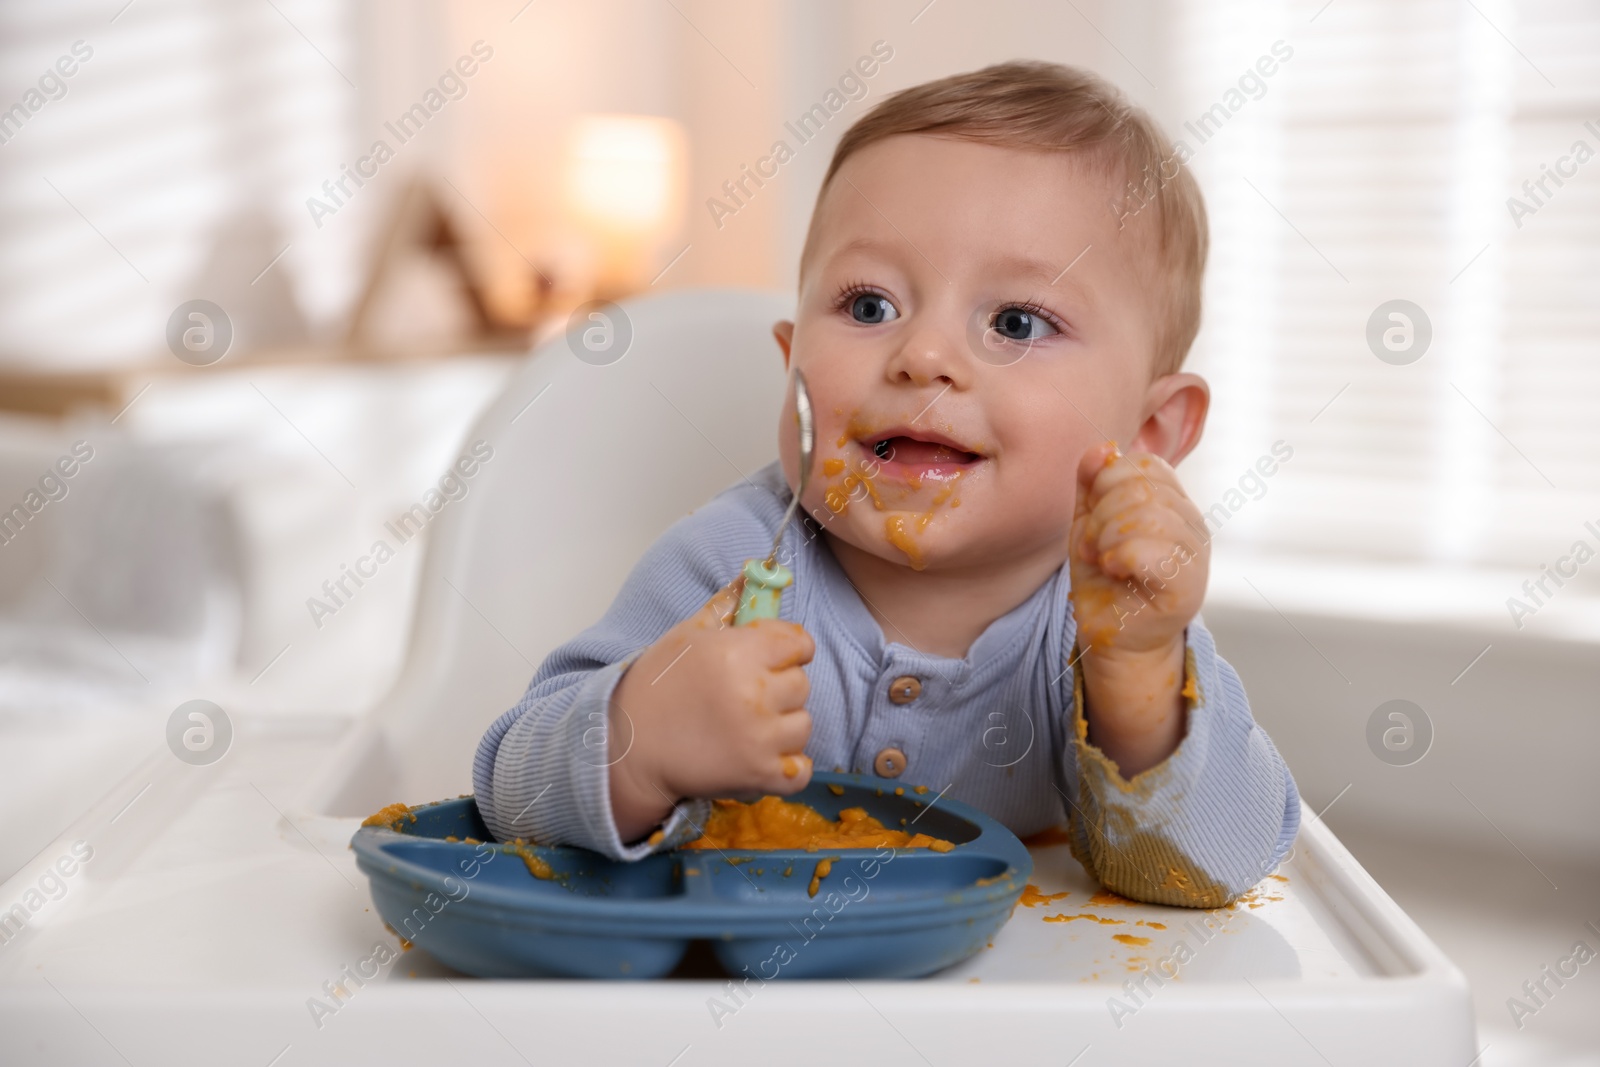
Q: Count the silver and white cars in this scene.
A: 0